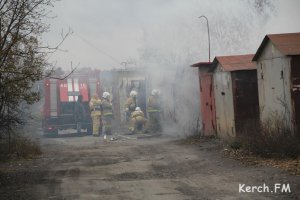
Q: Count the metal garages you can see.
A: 3